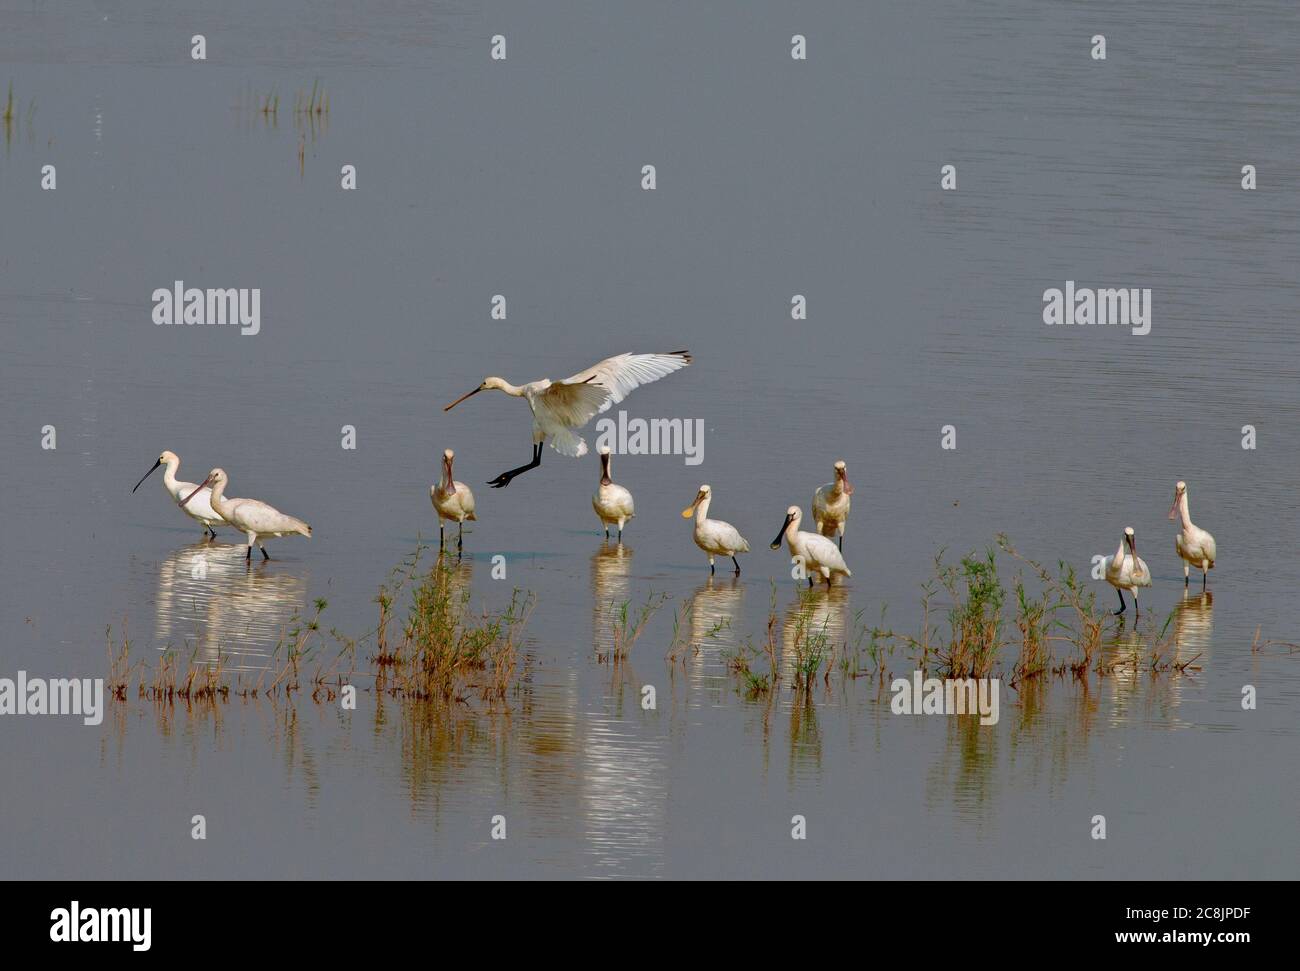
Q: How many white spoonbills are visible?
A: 10